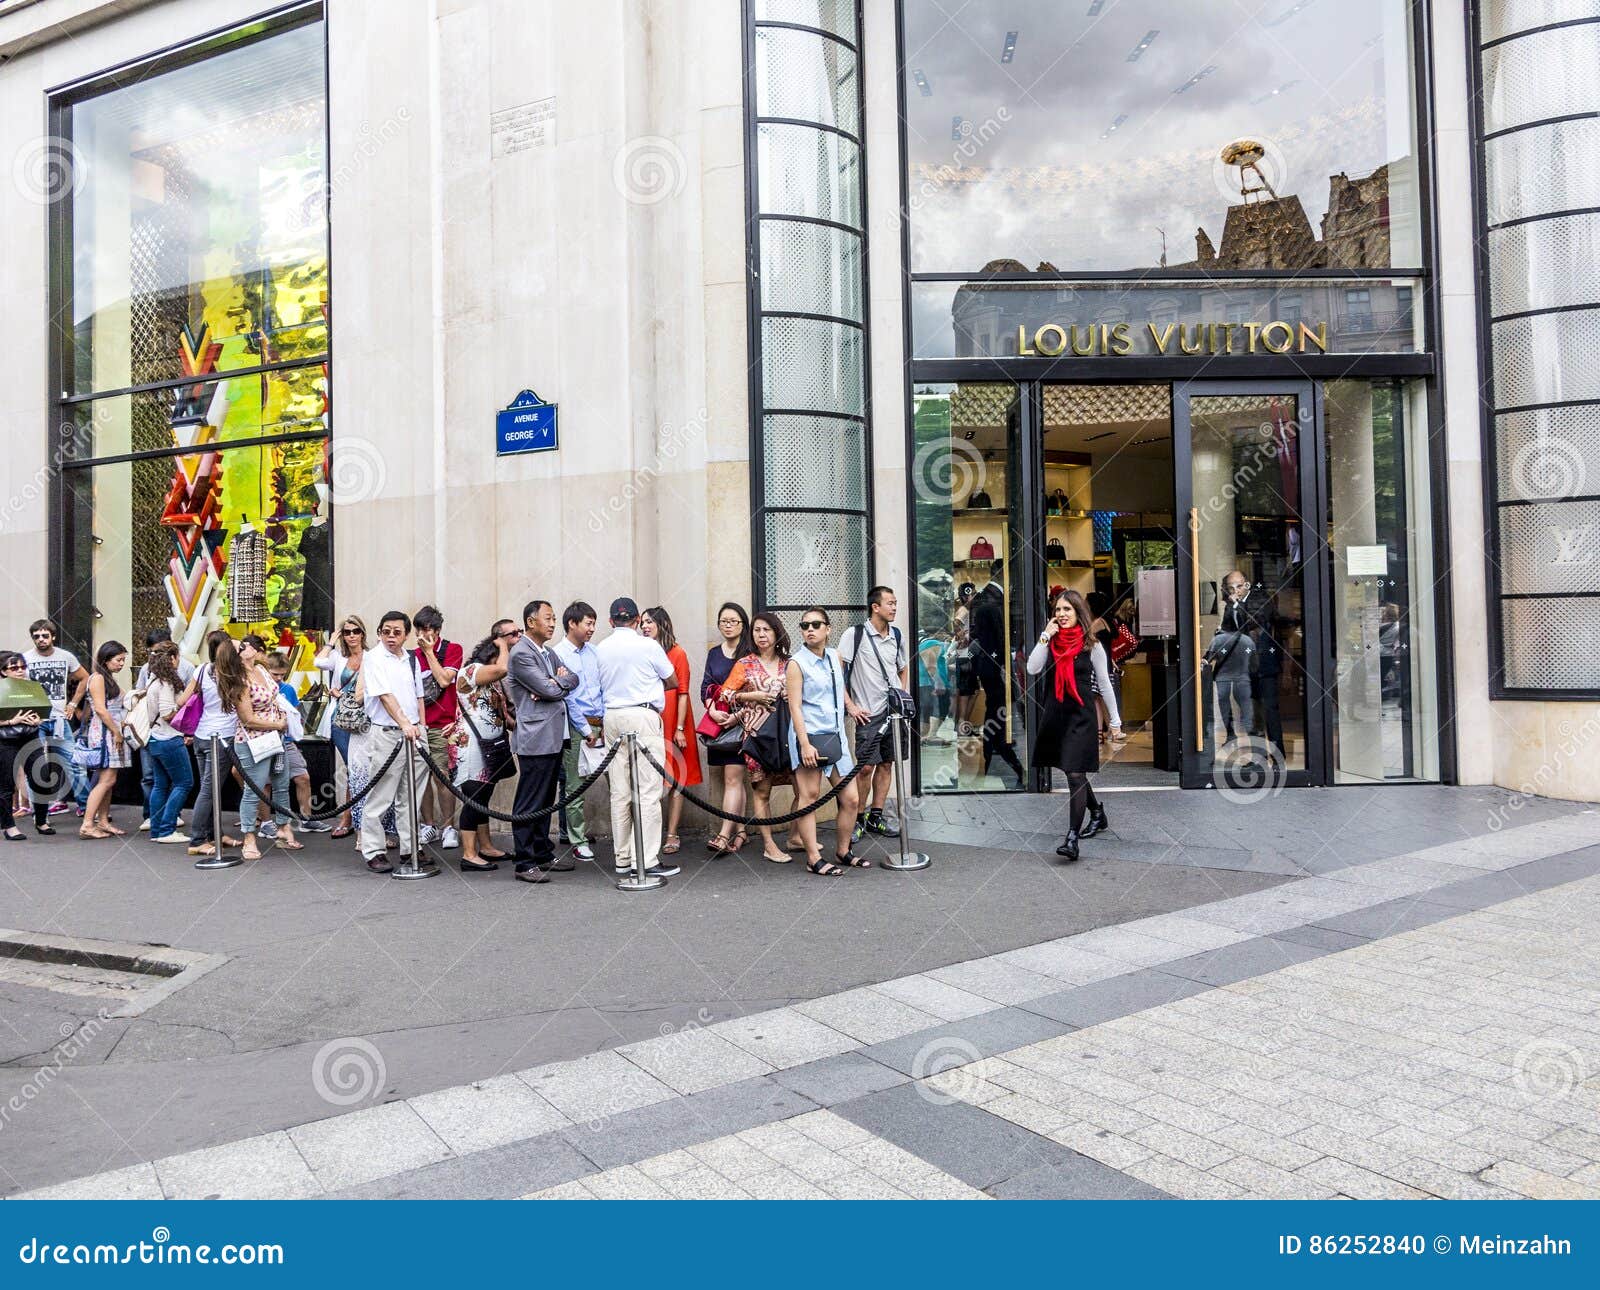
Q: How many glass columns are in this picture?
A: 2